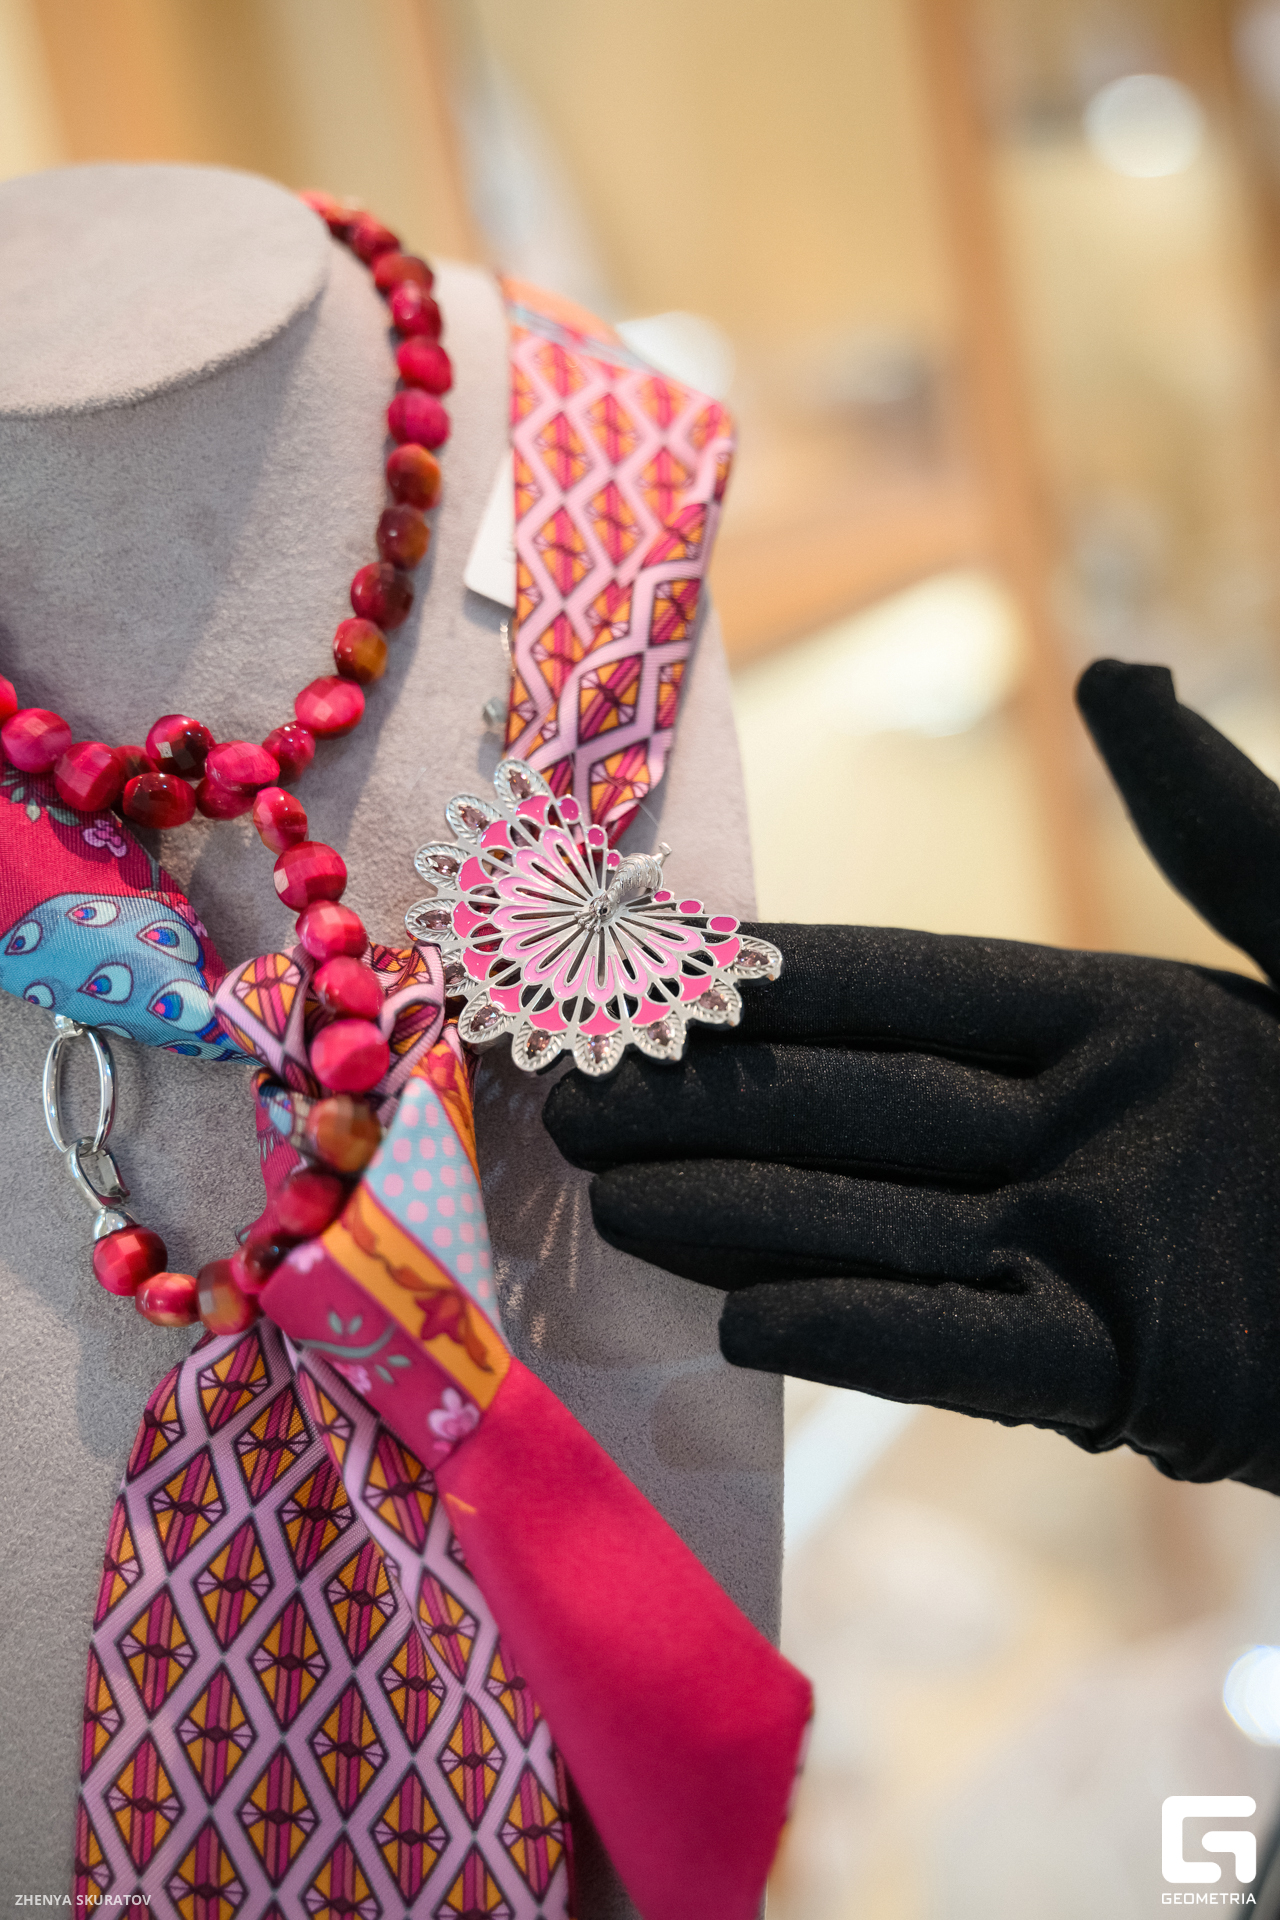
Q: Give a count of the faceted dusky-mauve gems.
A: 11